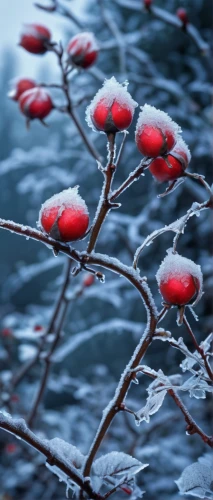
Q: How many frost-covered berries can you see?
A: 9